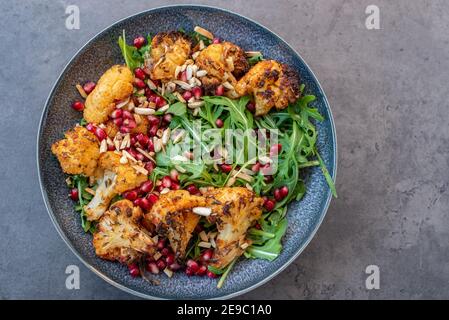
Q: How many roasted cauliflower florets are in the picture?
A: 9